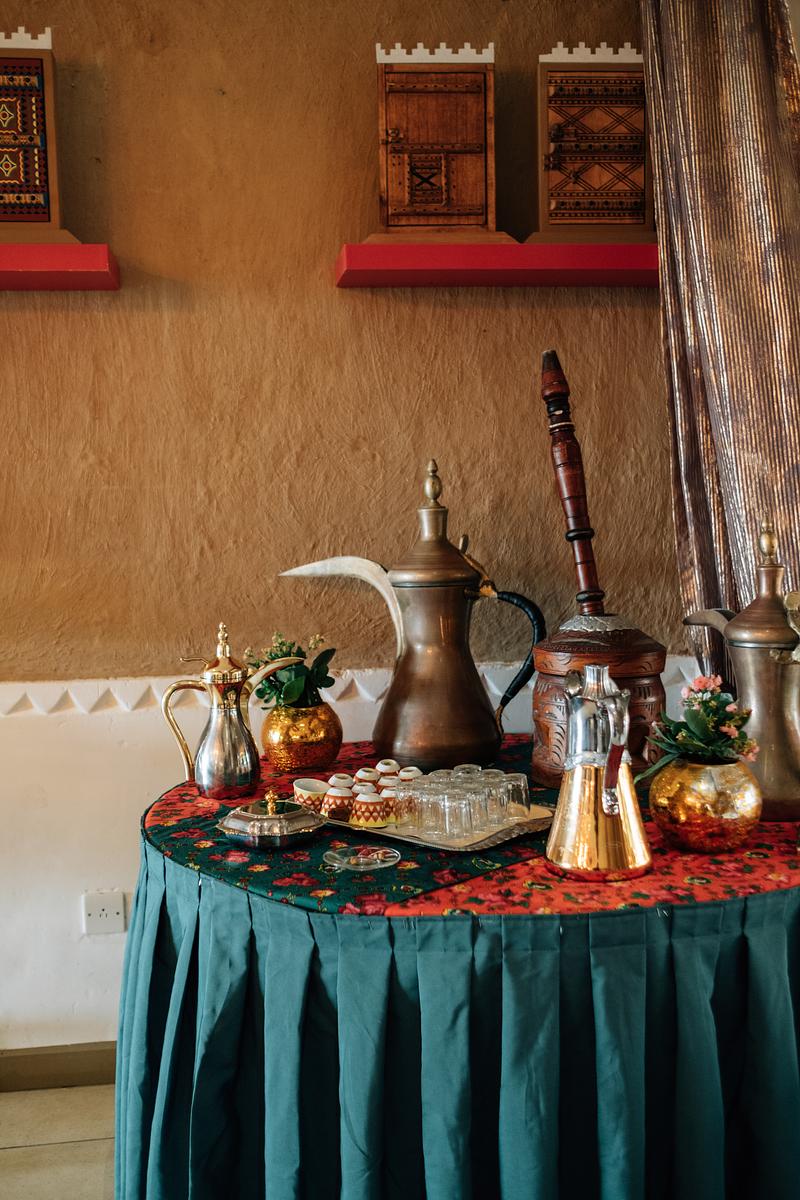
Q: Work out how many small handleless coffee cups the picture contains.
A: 10